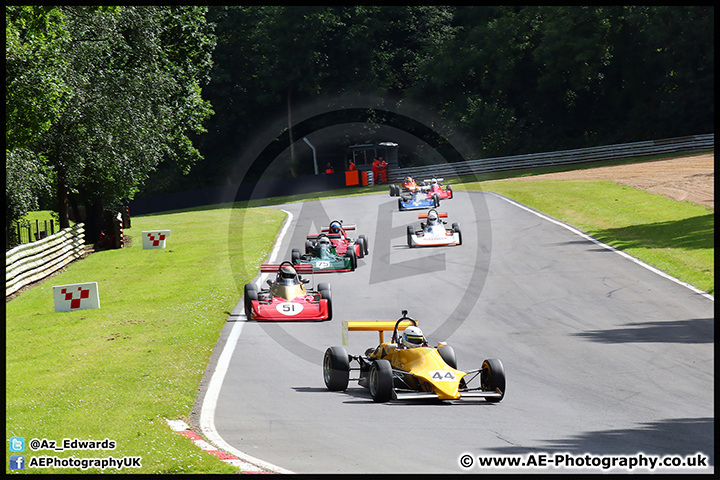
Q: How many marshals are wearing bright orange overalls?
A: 4